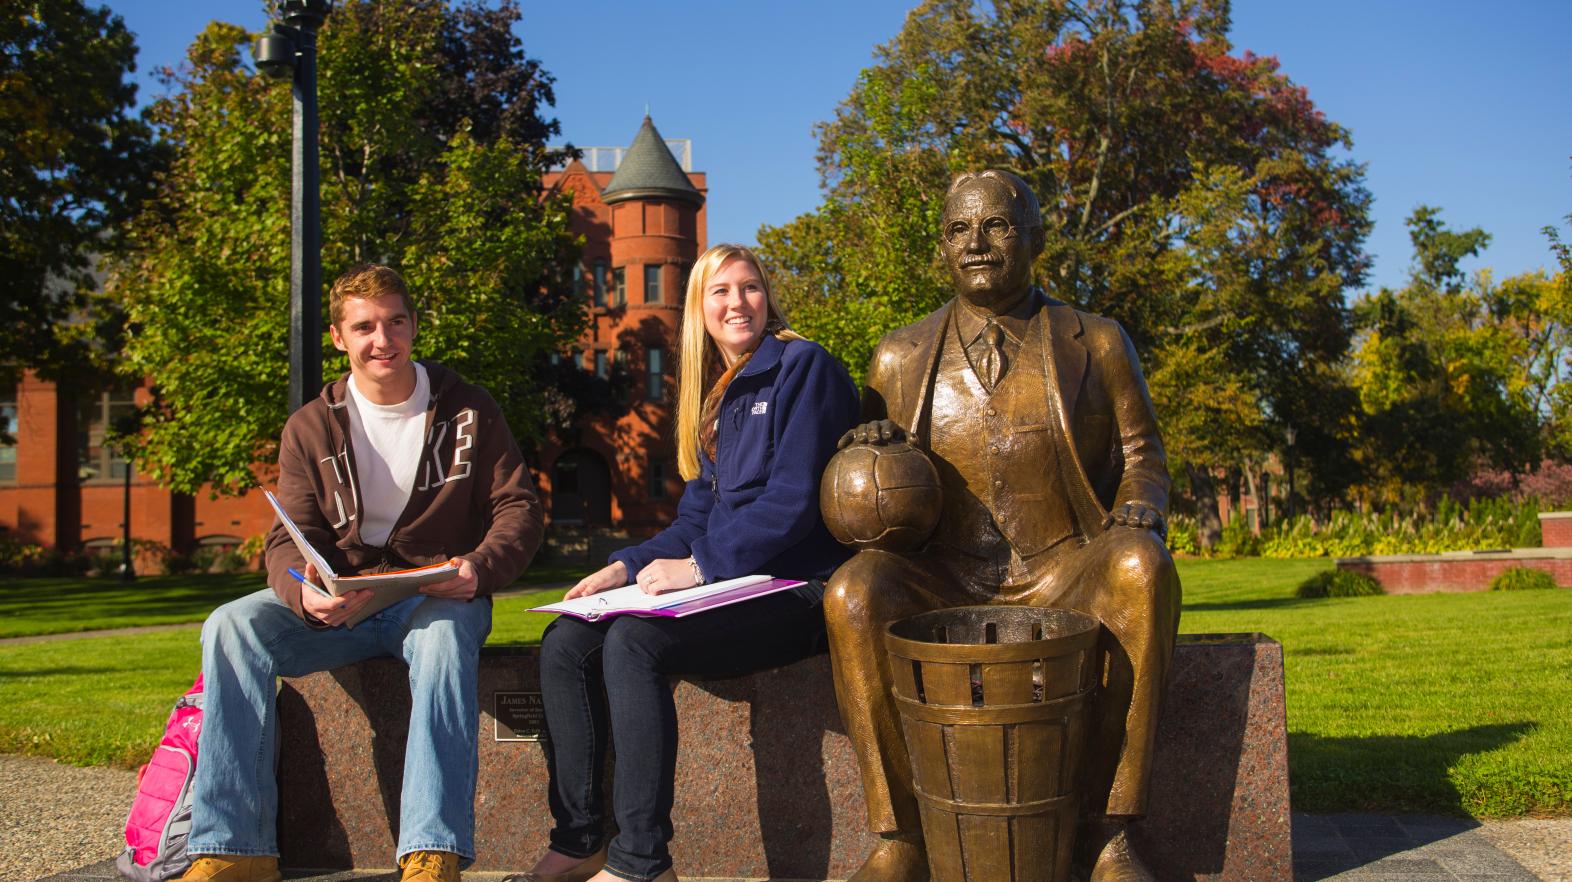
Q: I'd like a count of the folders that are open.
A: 2